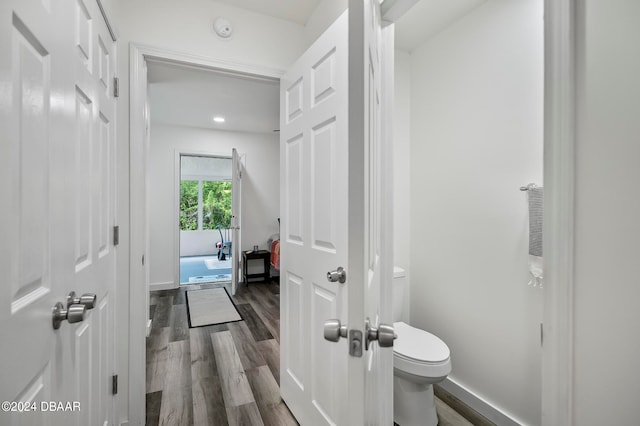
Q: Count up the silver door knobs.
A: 5